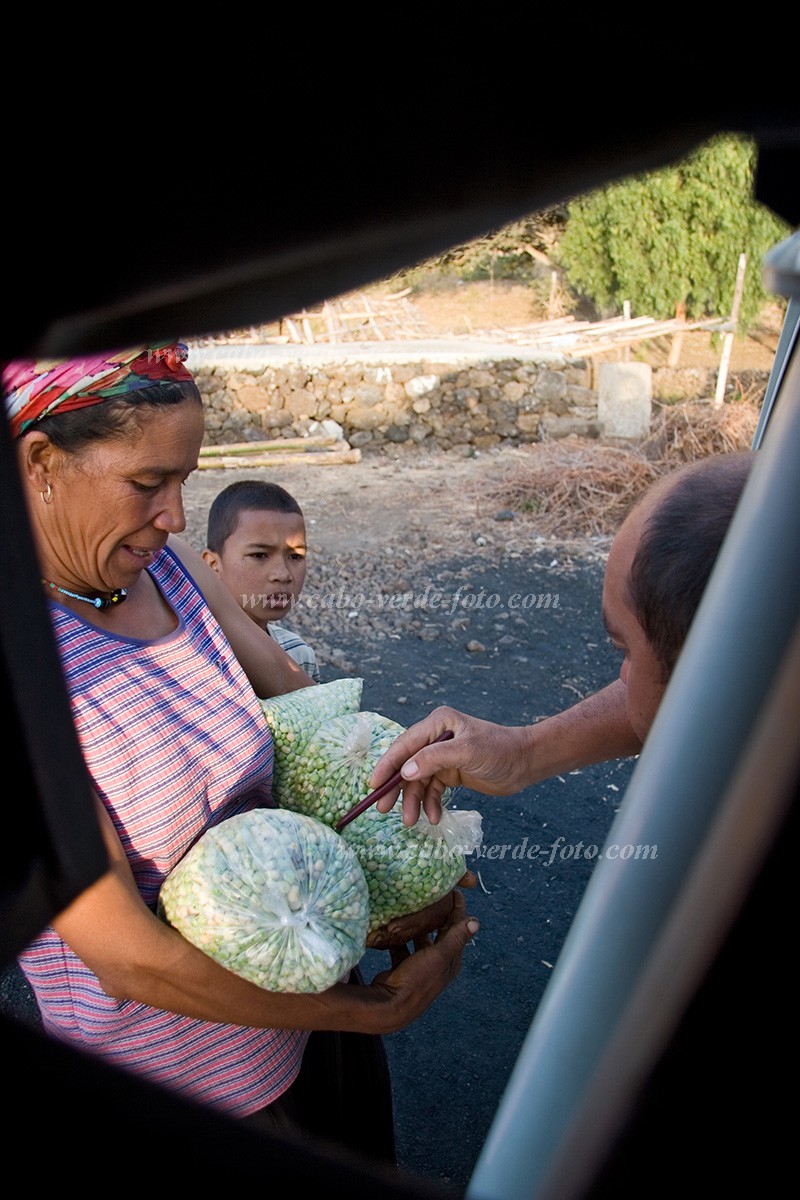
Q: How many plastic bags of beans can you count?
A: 4